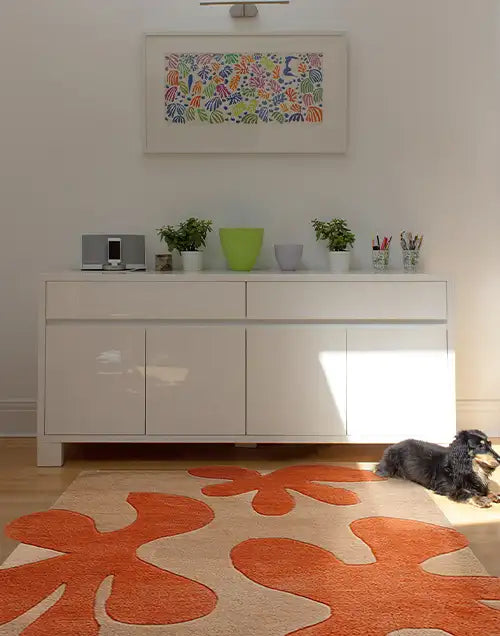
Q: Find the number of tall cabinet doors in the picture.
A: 4